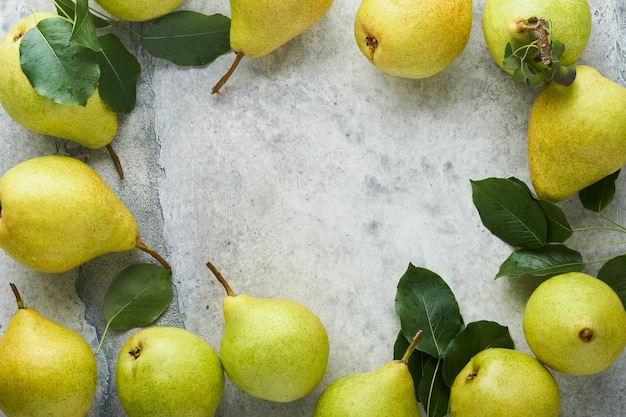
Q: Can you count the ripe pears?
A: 13